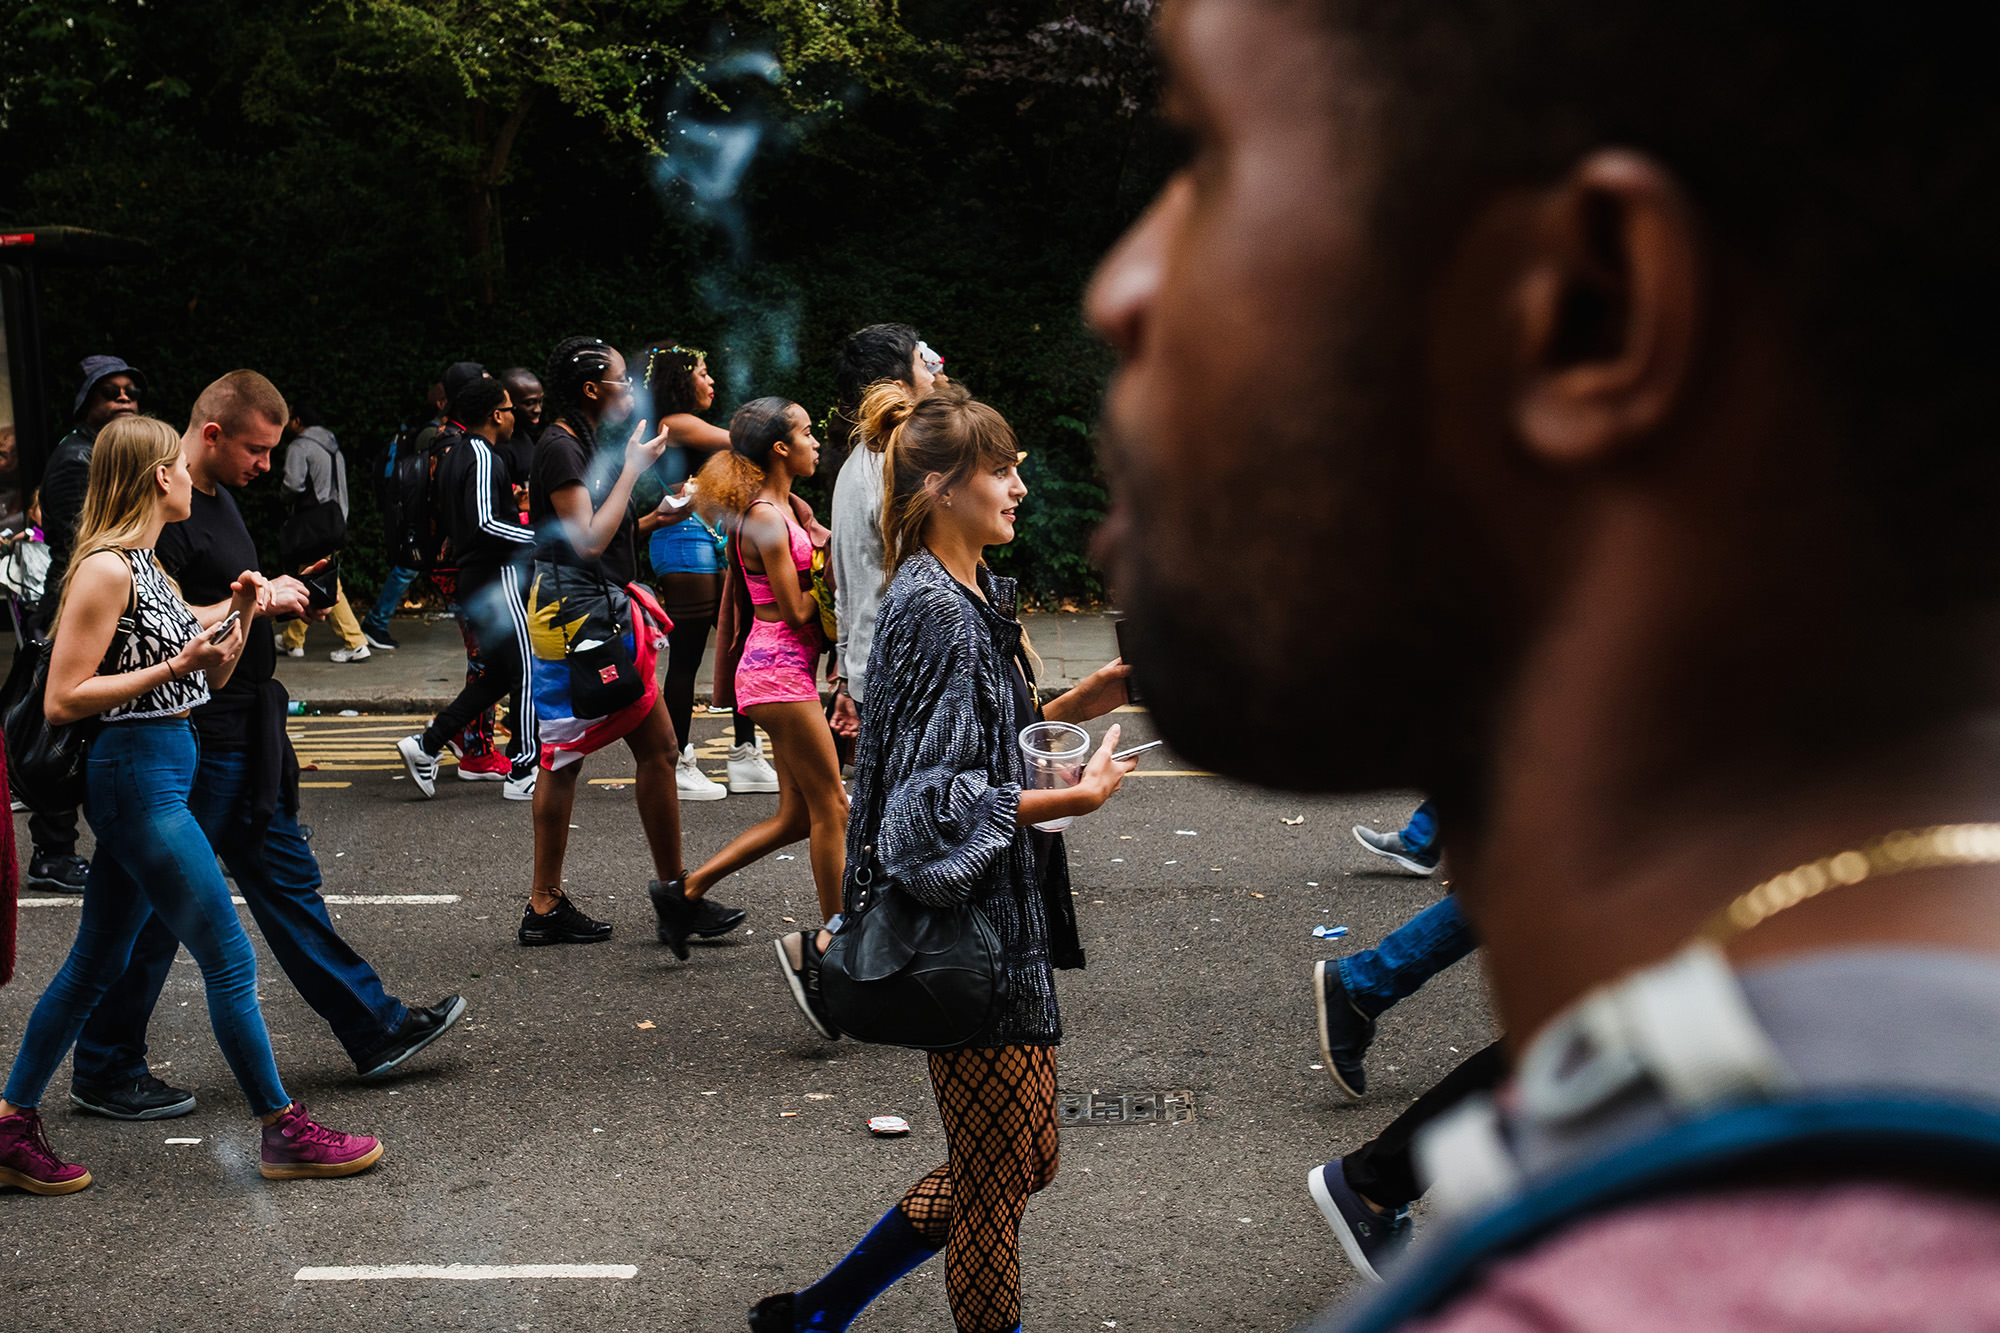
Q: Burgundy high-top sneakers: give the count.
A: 2